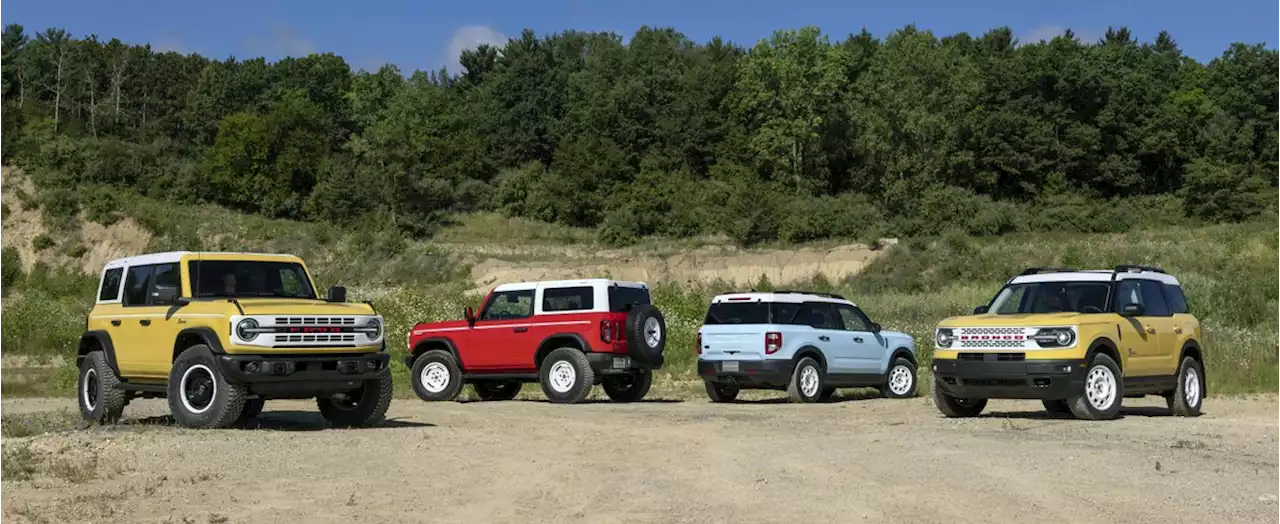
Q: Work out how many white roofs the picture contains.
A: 4